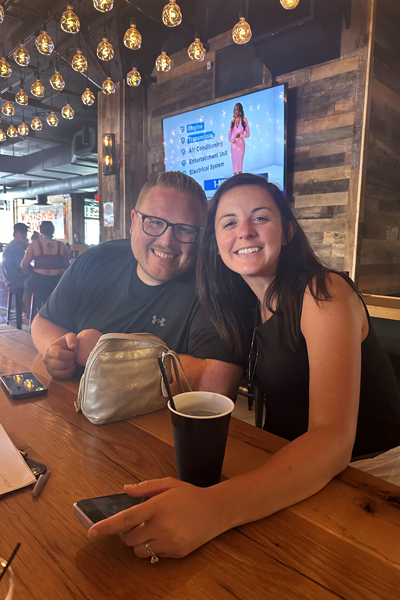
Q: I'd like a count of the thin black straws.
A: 2